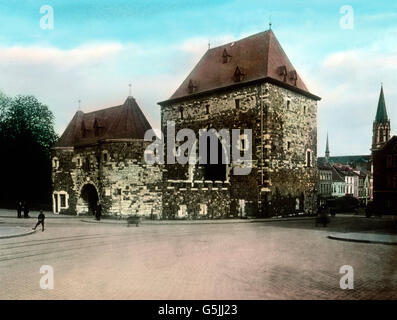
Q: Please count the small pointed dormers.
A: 7